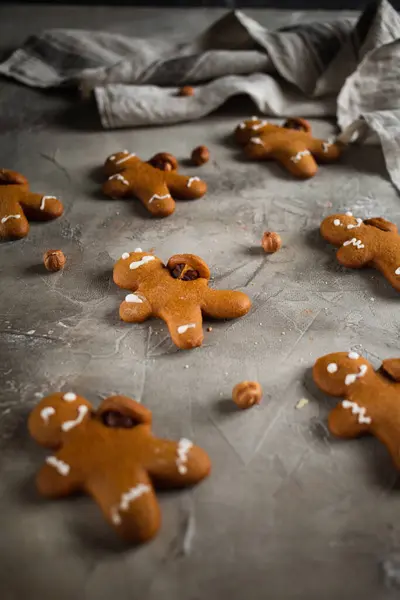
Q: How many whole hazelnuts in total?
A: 5